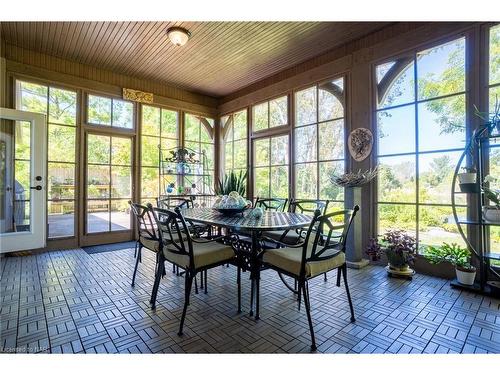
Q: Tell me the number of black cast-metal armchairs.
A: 6